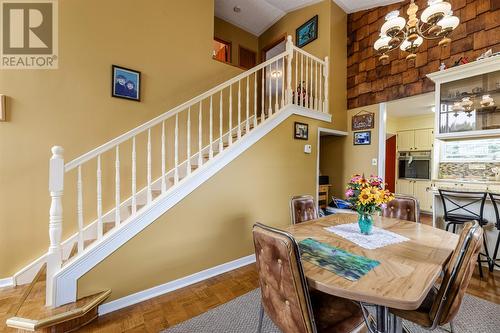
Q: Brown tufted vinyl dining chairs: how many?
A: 4